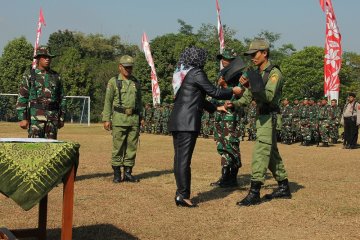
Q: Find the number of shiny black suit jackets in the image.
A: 1